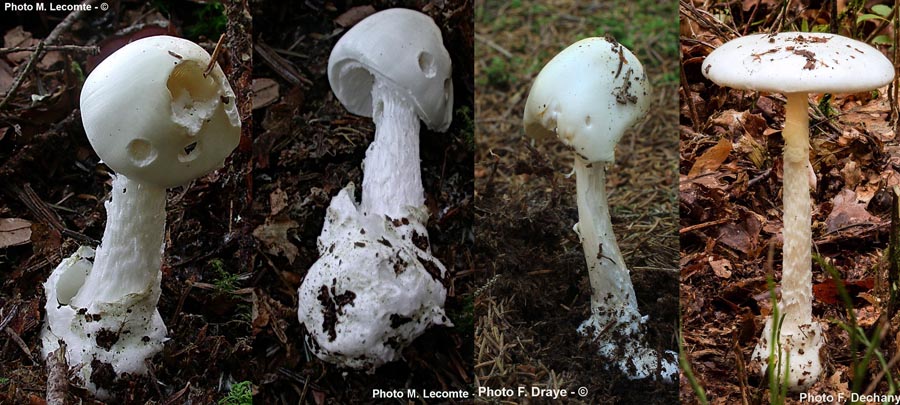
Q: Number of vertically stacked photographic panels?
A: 4